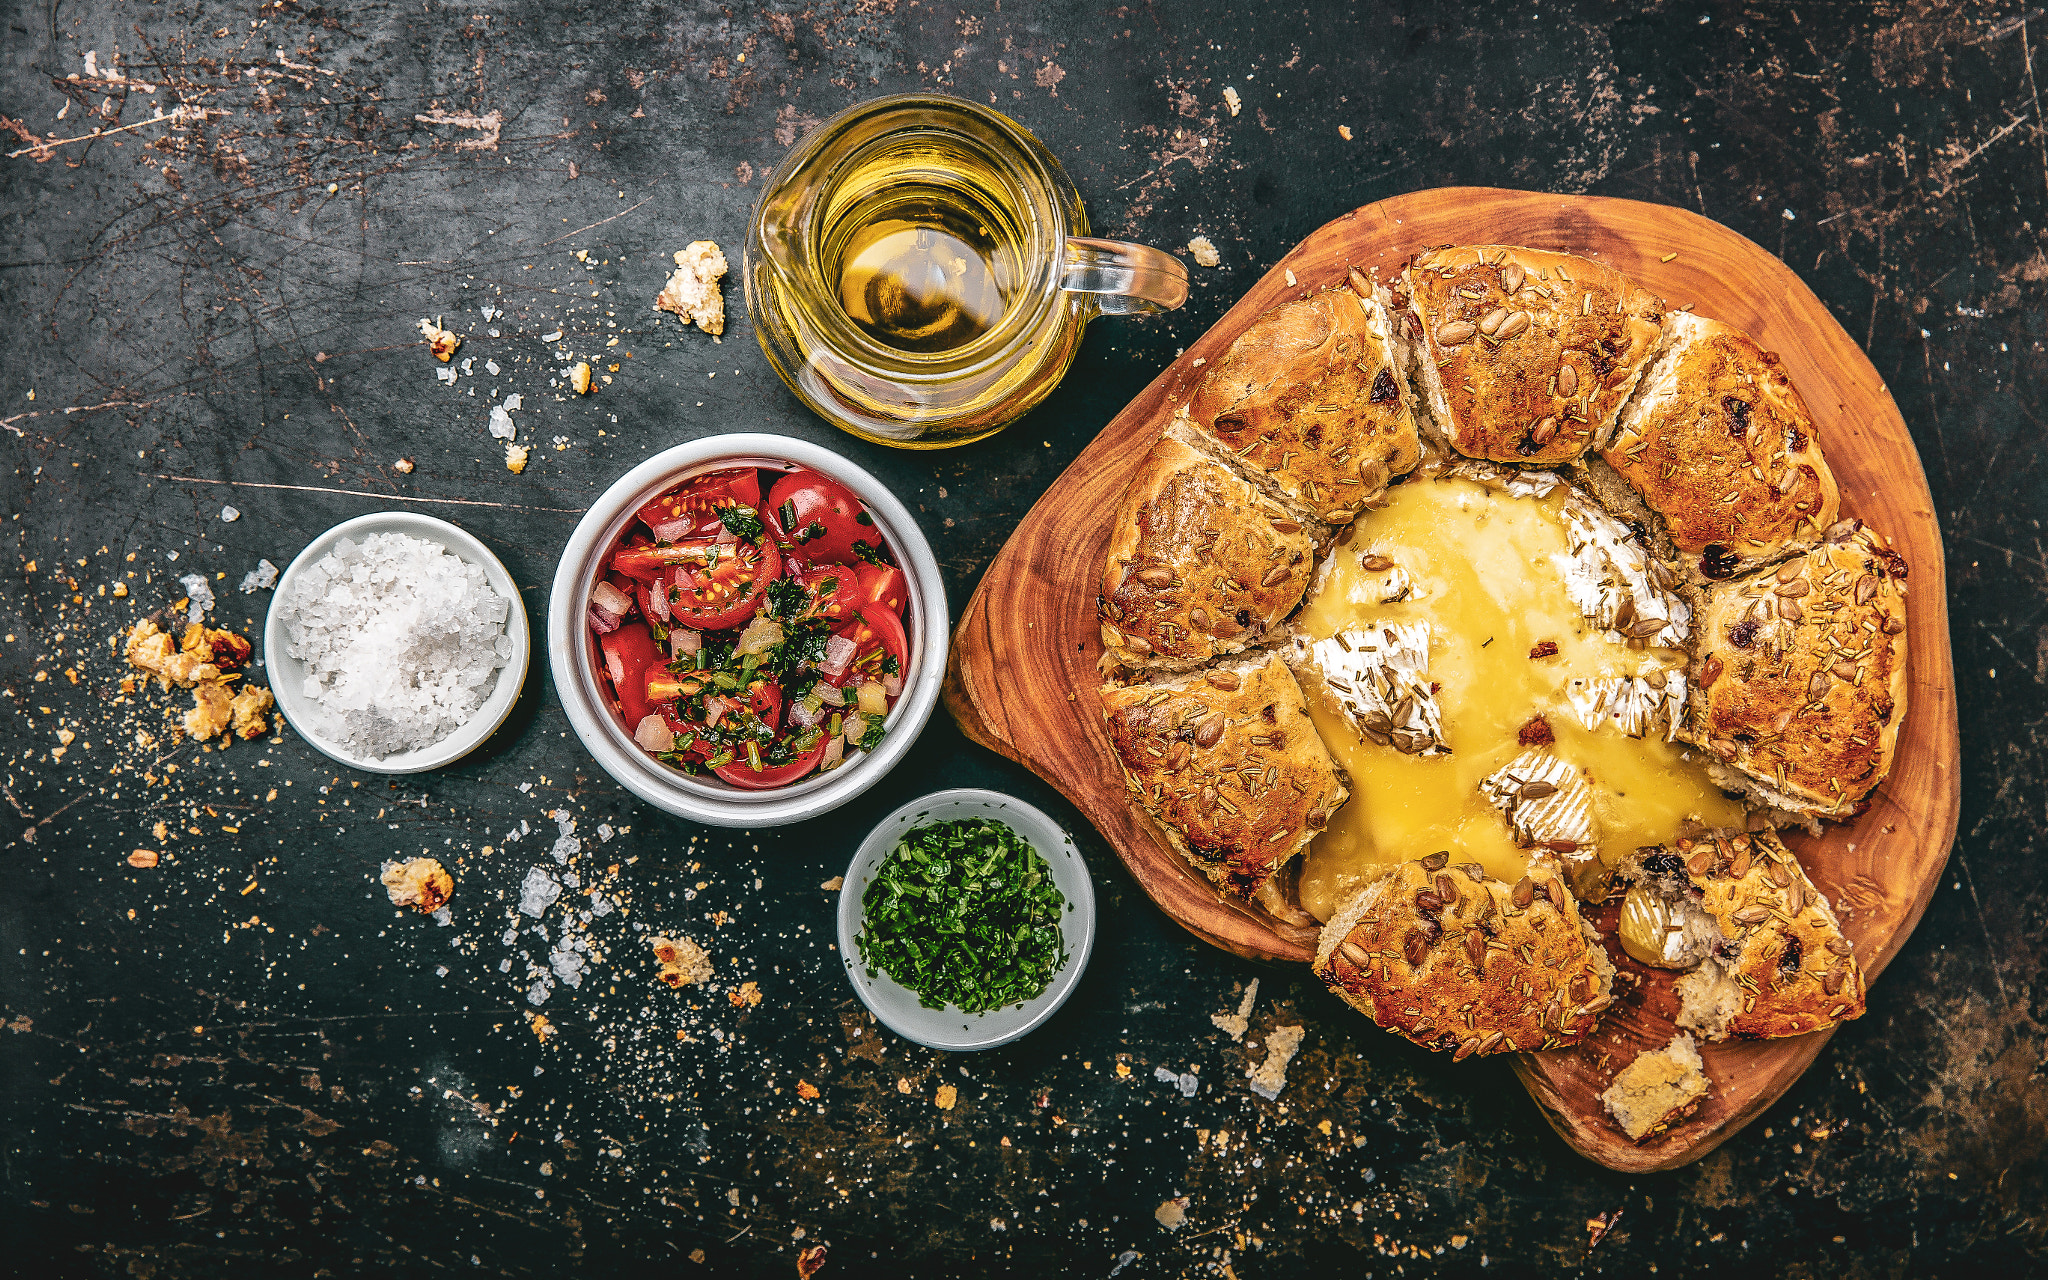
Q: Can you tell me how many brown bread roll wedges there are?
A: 8